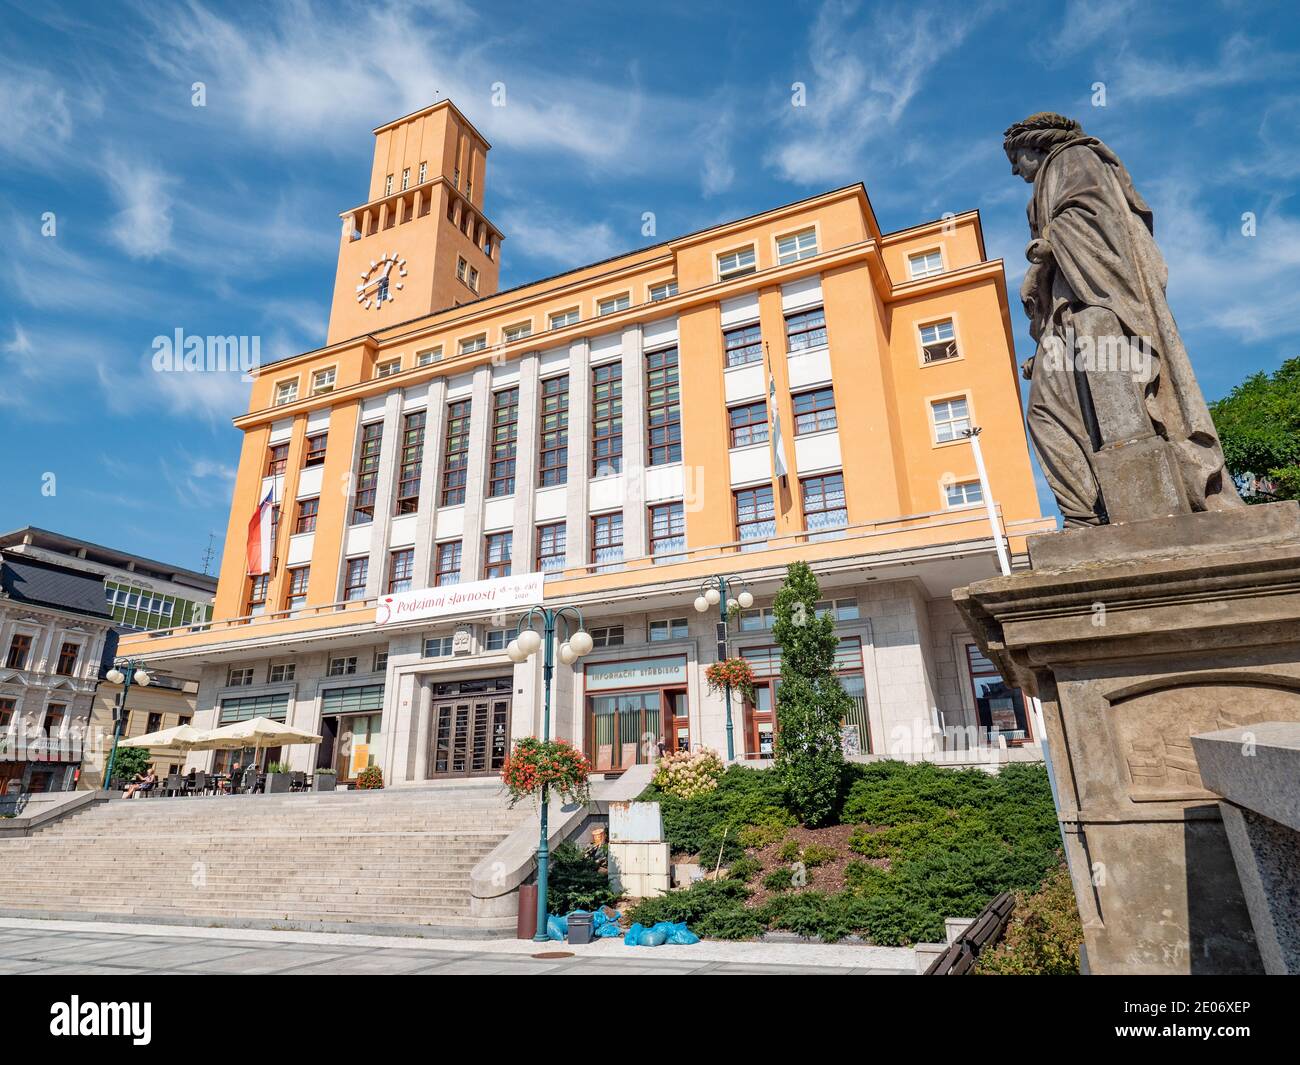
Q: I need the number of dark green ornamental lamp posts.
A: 3